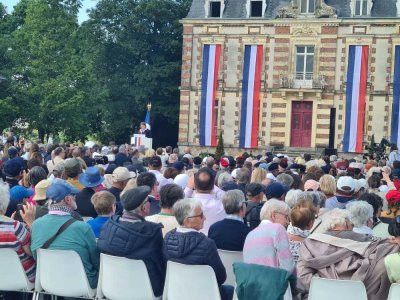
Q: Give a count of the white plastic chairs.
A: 8